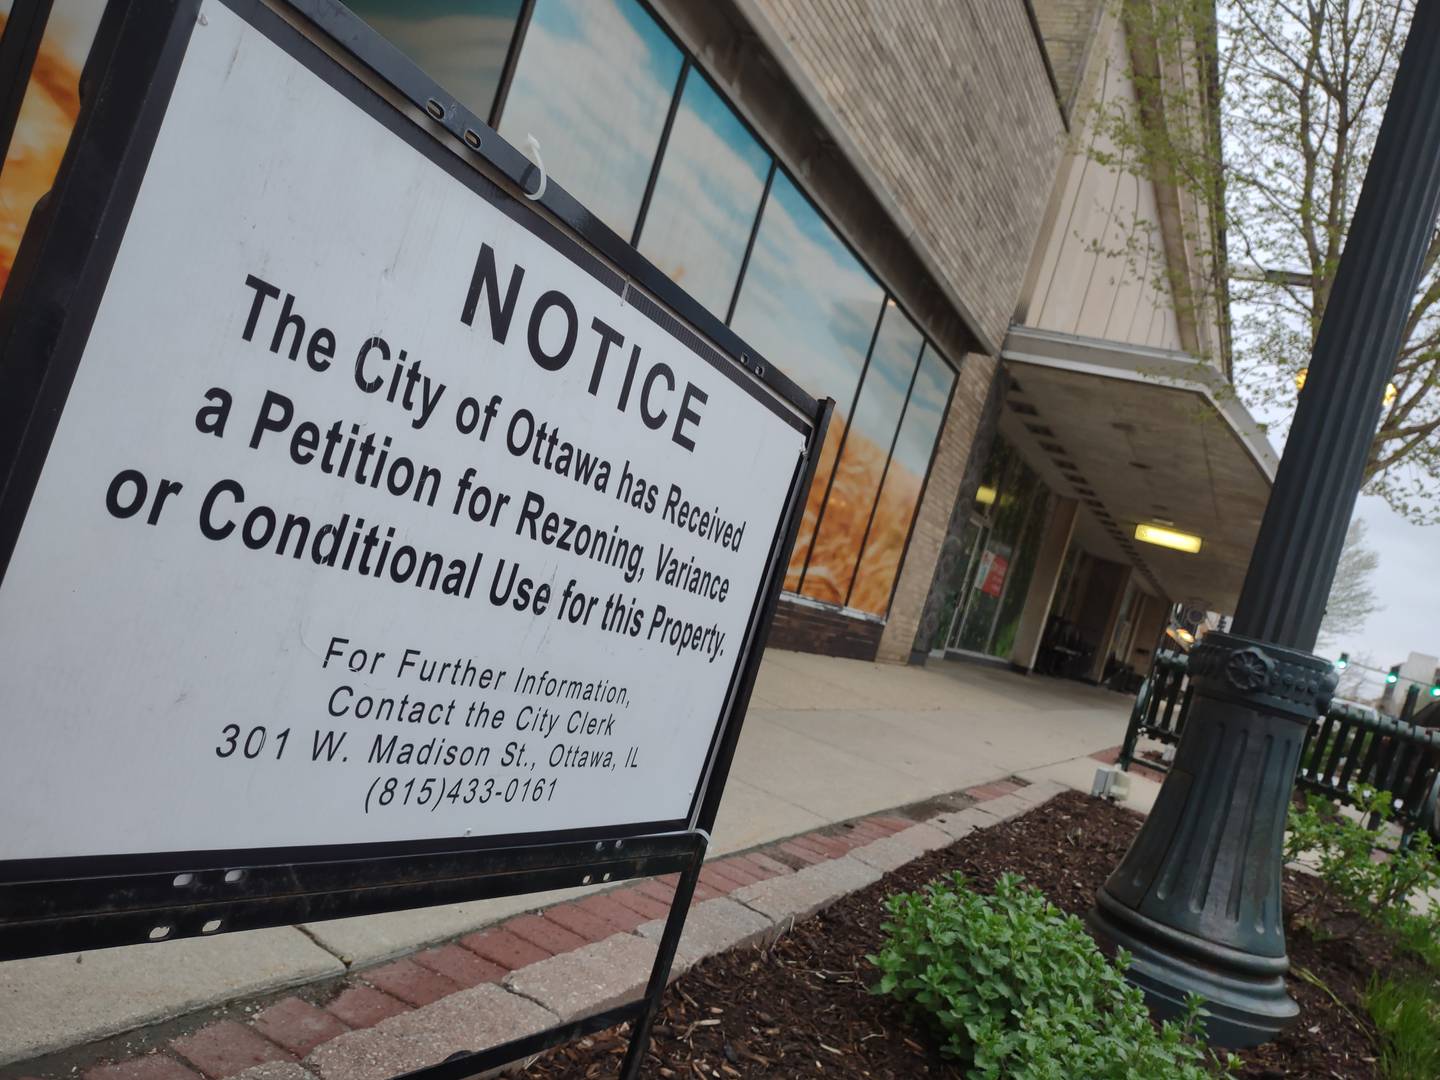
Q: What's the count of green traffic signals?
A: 3